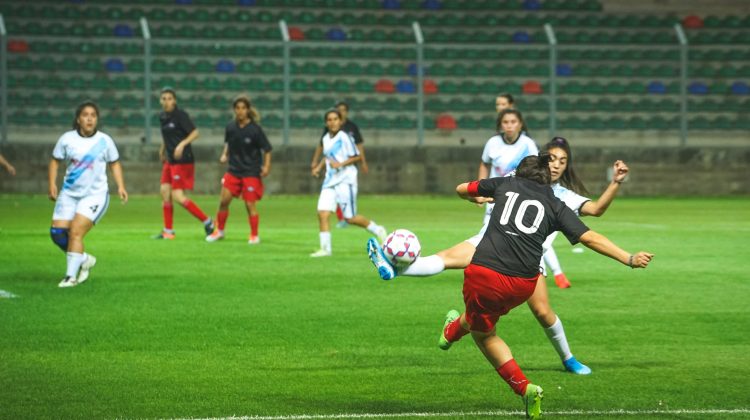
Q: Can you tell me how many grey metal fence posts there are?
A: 6